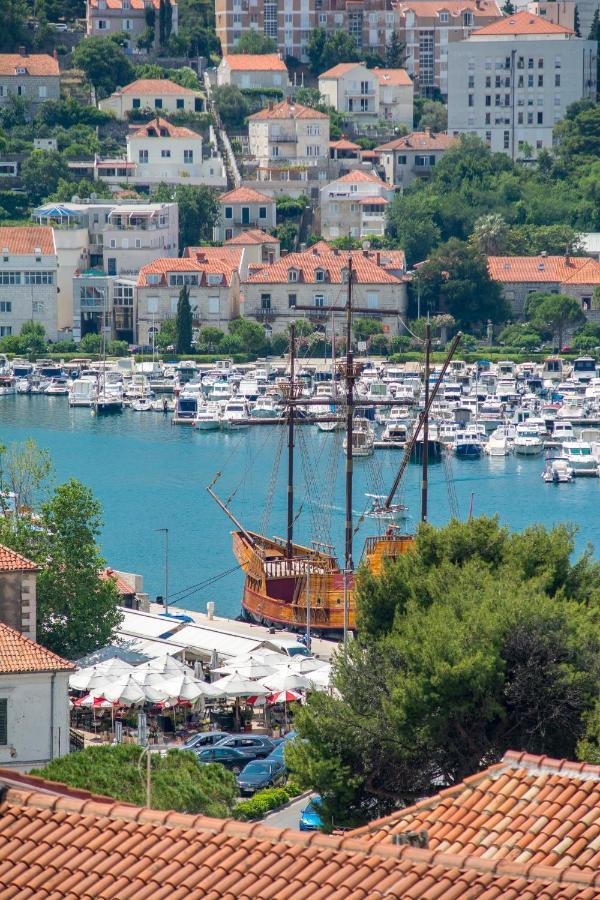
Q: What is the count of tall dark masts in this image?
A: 3